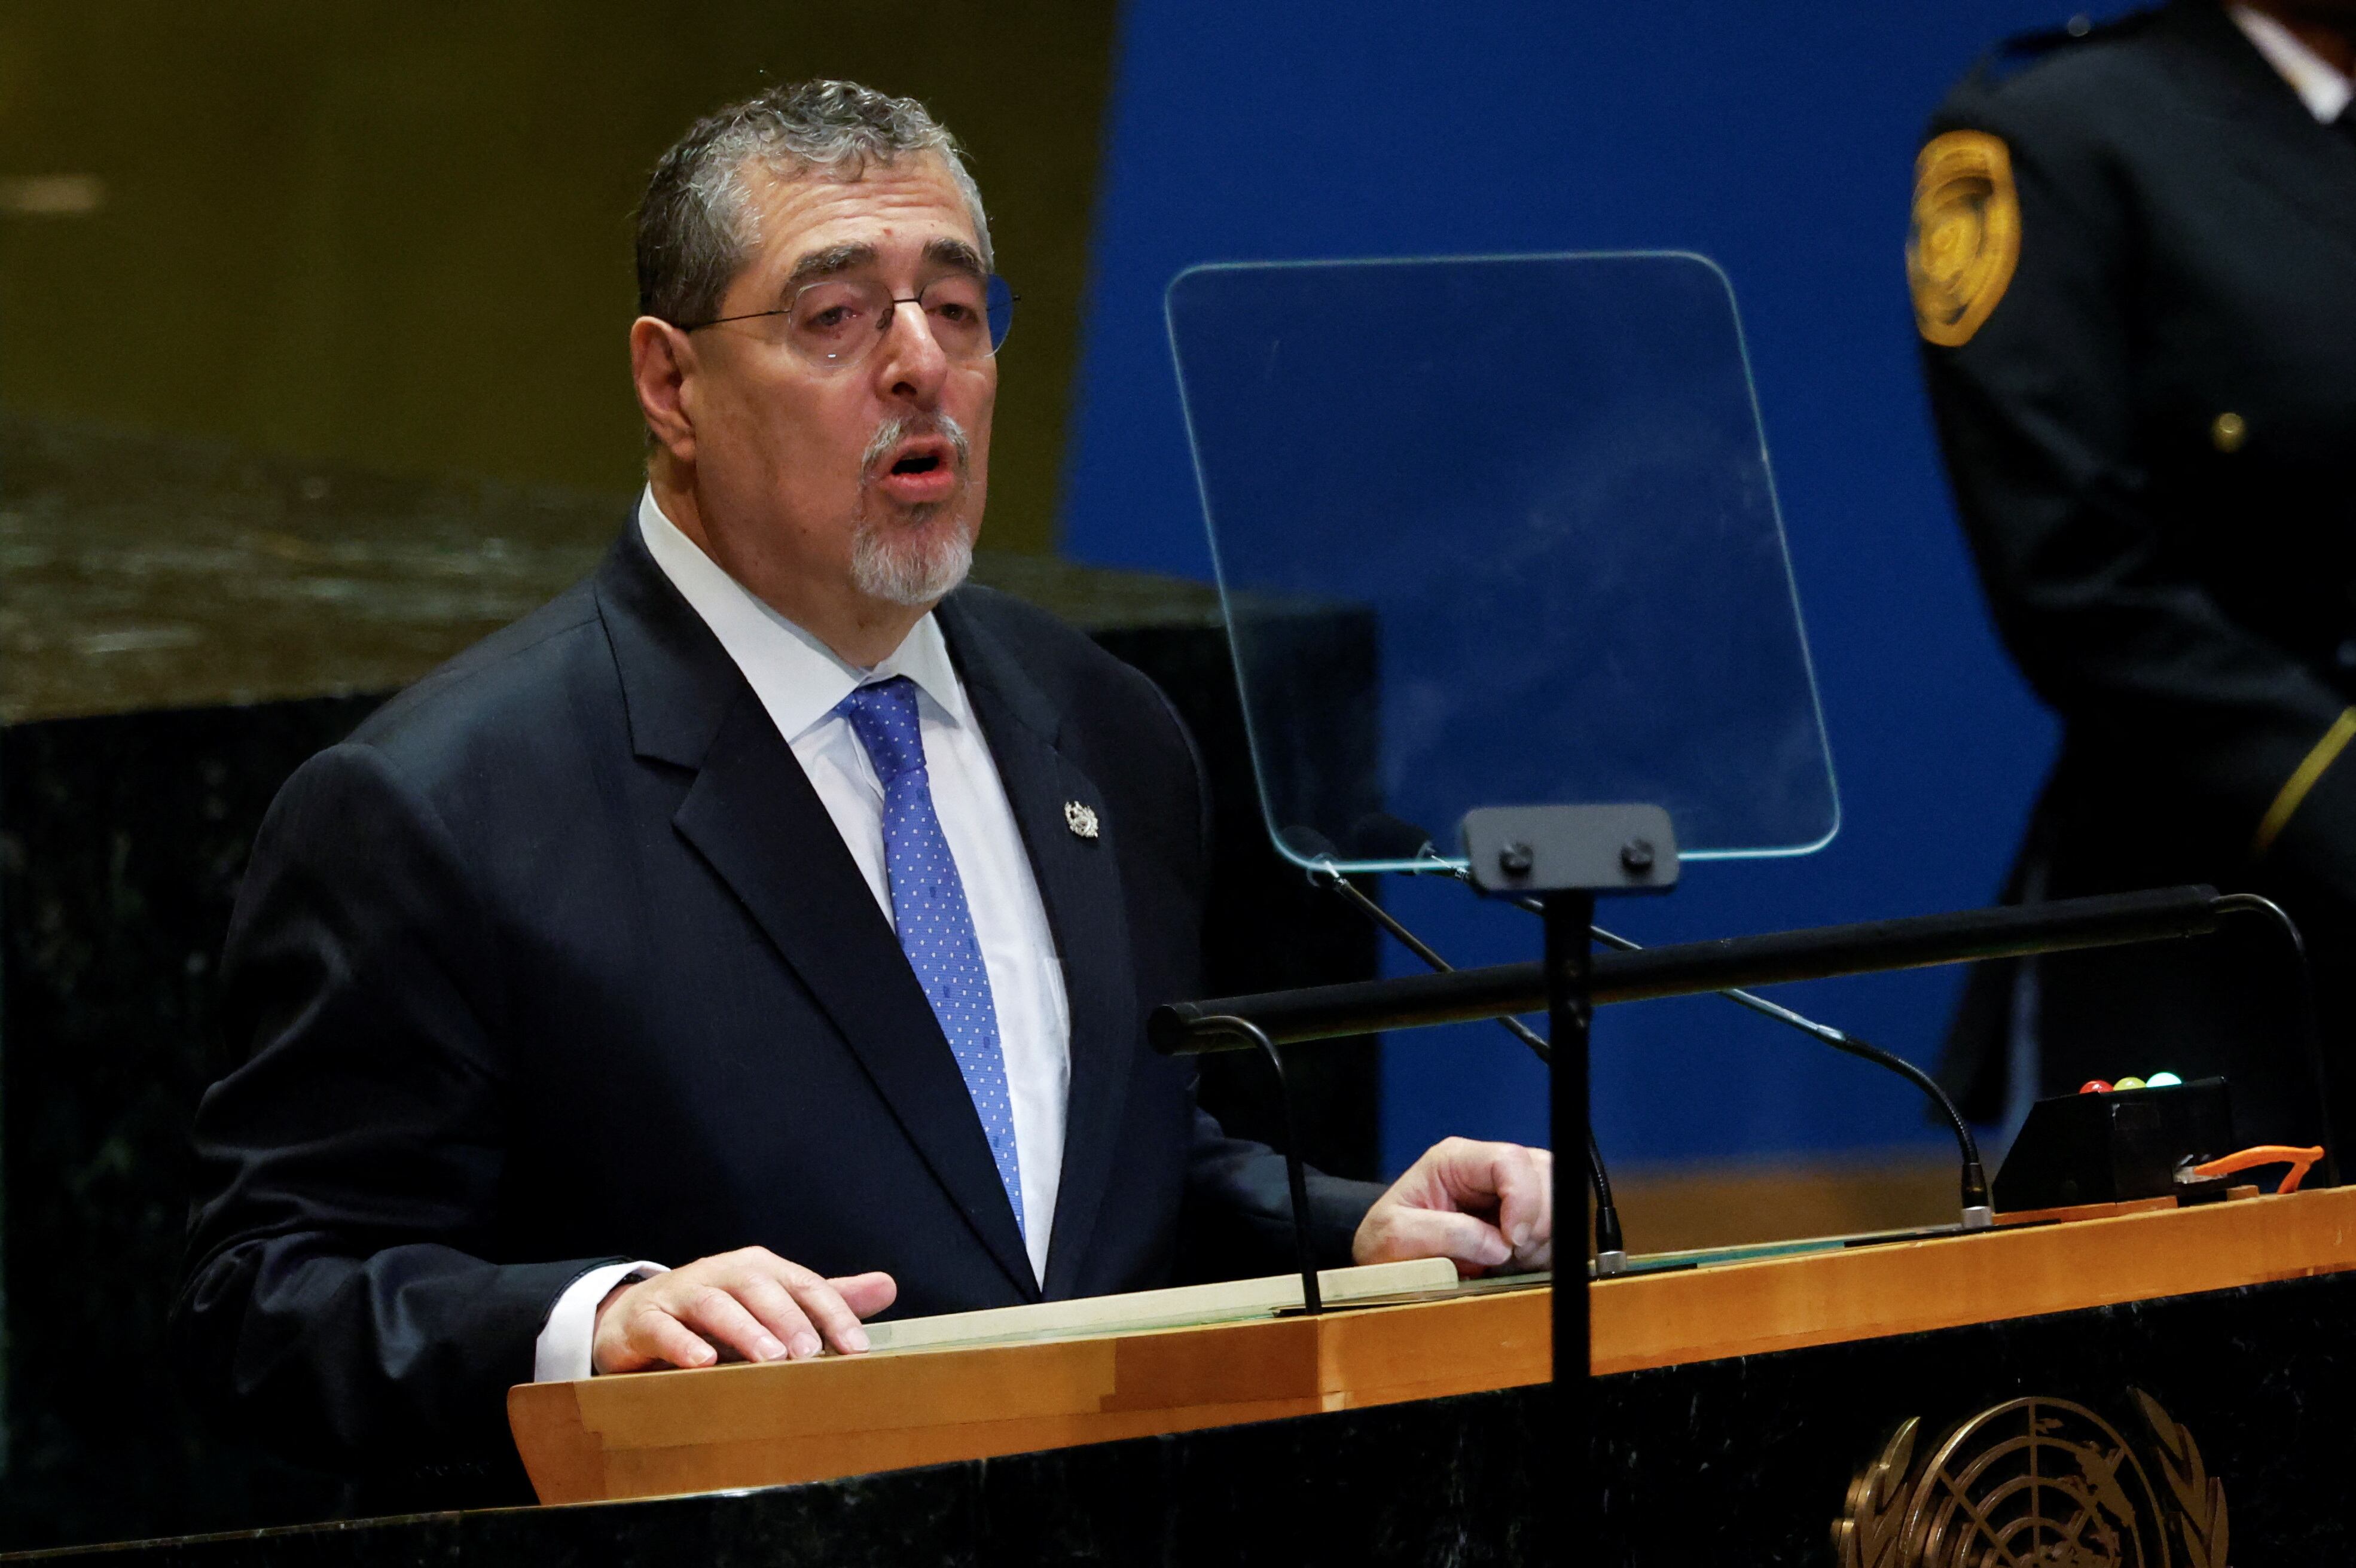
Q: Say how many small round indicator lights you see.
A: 3